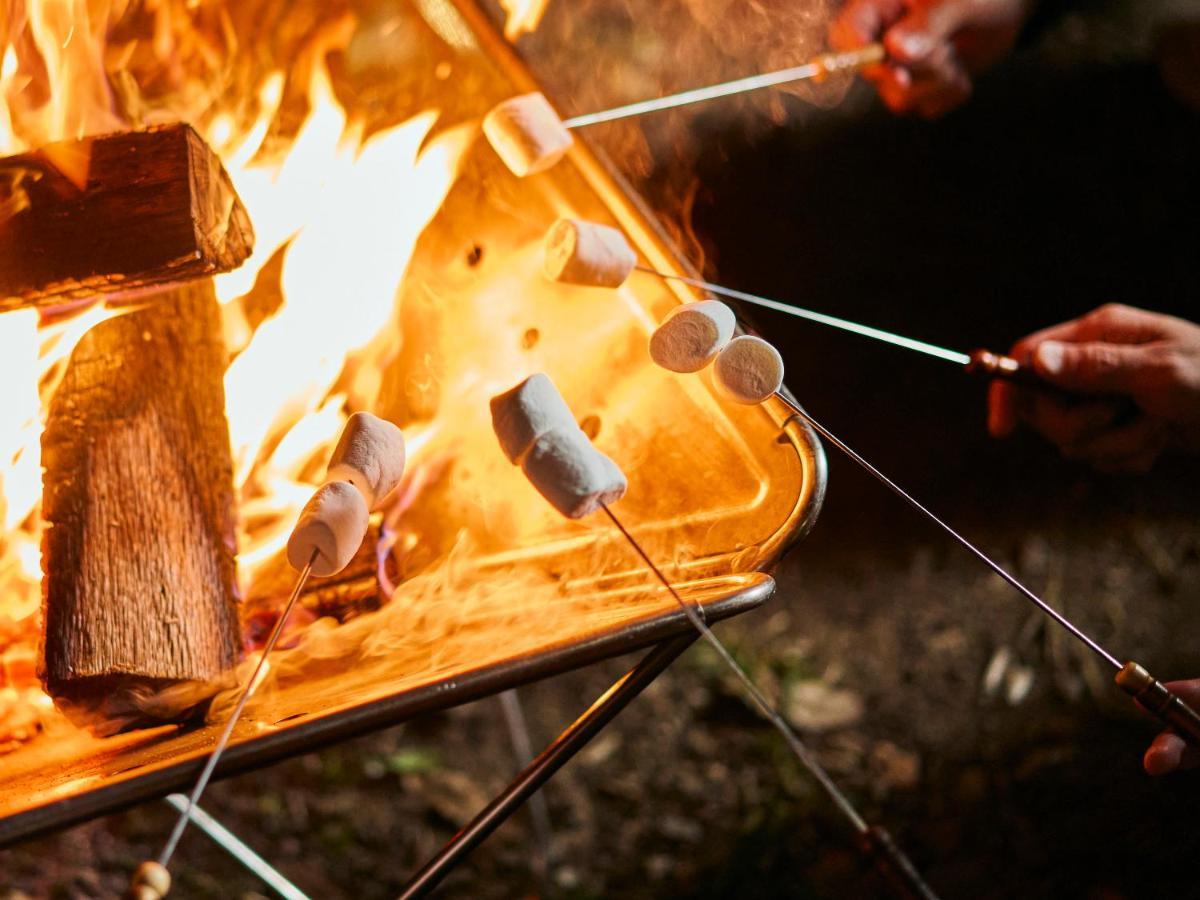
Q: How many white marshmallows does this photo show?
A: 8